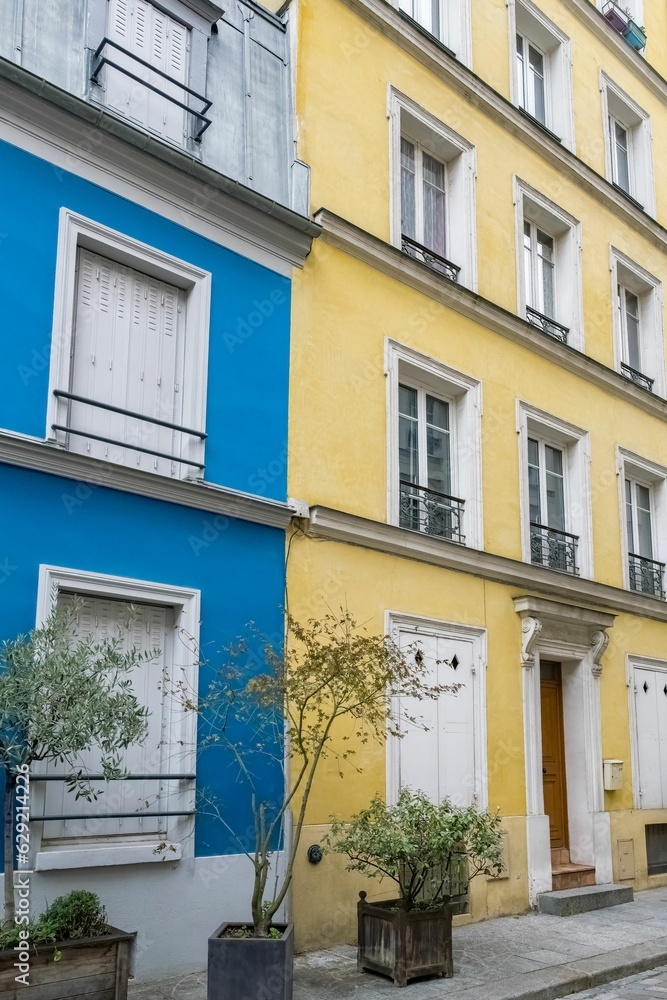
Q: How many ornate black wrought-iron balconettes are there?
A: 6